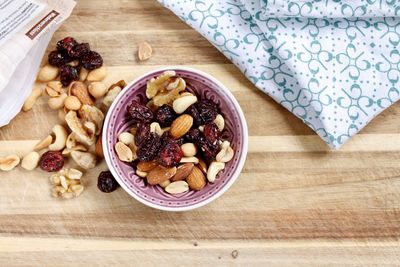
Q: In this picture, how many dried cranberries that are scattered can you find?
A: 7